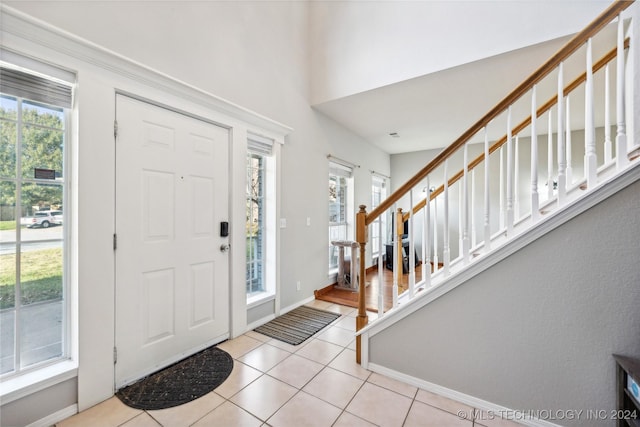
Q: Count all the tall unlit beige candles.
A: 0